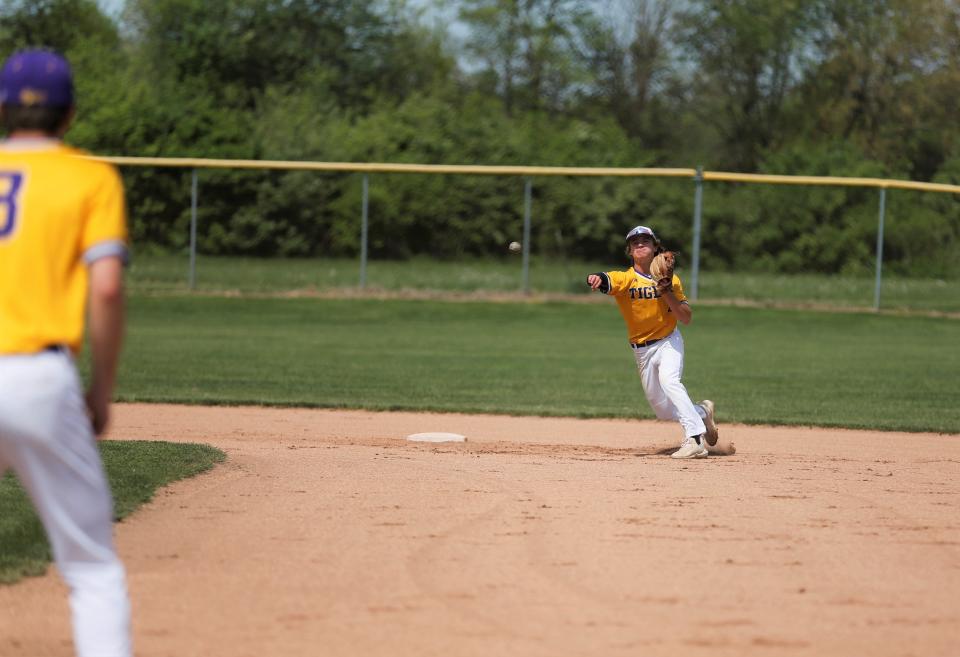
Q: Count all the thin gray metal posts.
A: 5